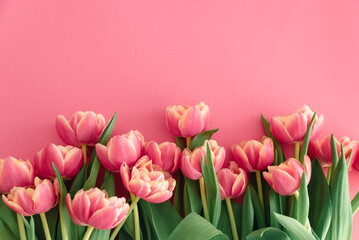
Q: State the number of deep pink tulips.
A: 15